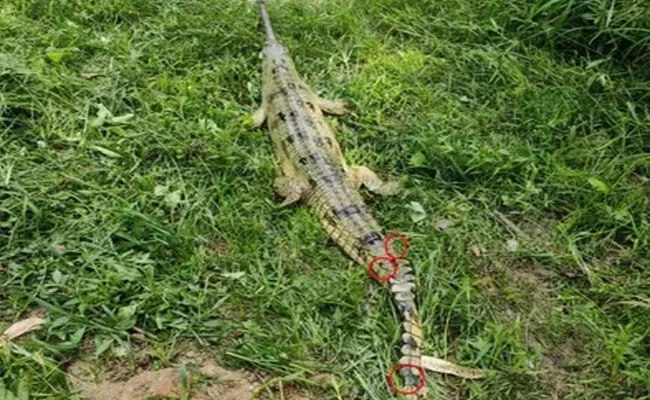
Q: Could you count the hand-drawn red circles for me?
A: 3